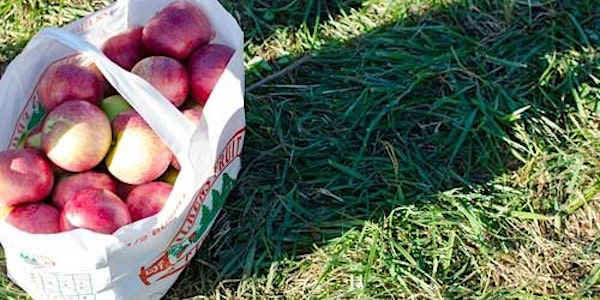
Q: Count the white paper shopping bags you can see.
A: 1